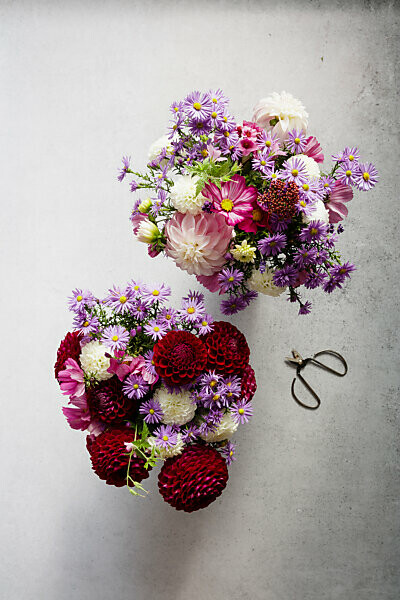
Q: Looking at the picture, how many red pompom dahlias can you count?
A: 7